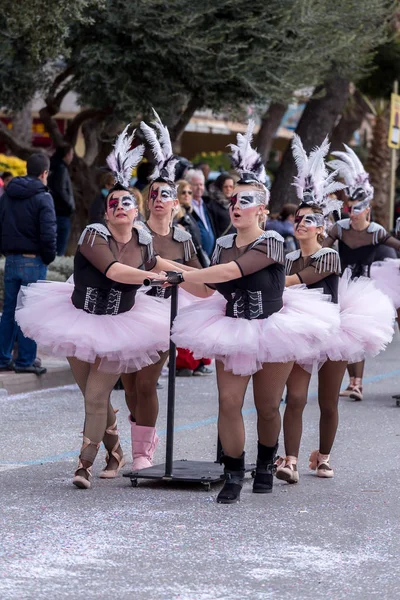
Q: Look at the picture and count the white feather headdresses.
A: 5